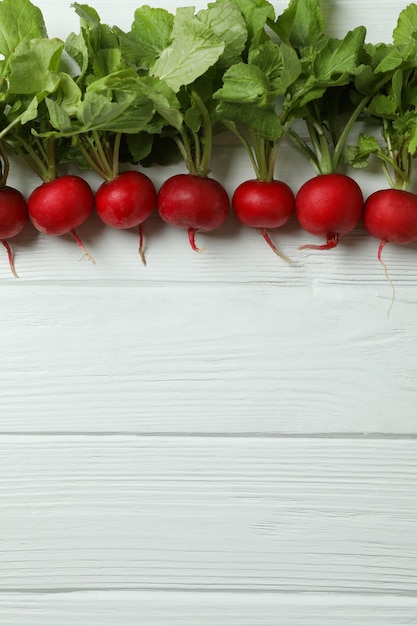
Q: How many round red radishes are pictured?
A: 7